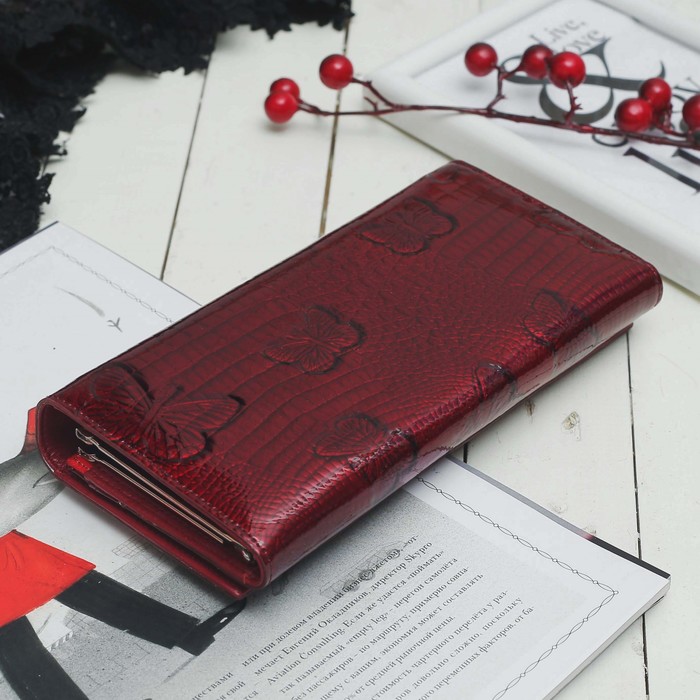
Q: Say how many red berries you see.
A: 9